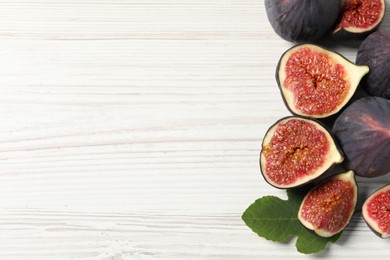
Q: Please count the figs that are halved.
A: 5